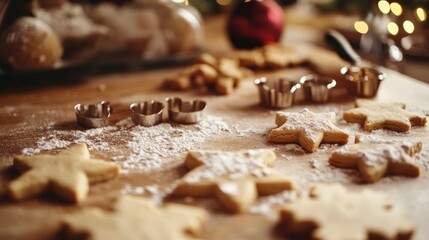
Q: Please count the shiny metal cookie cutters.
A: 6